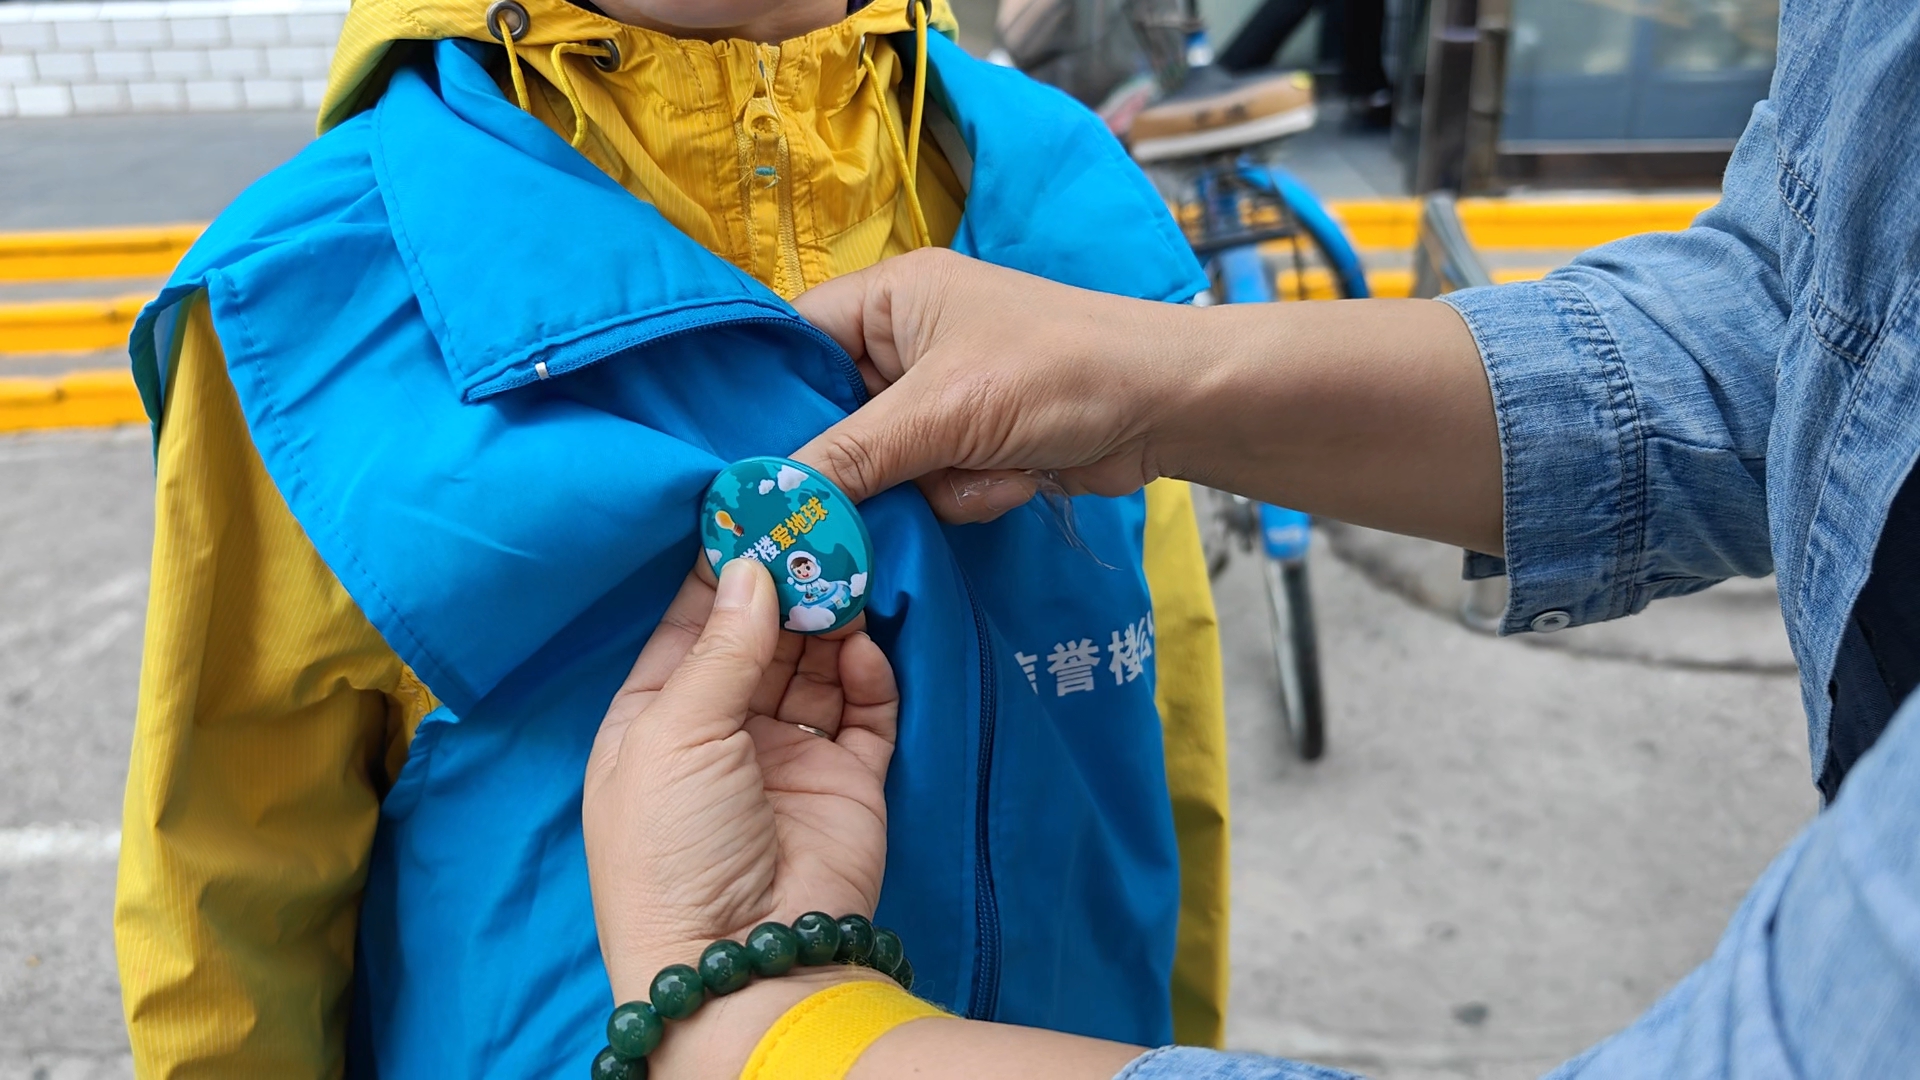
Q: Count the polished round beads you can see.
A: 9